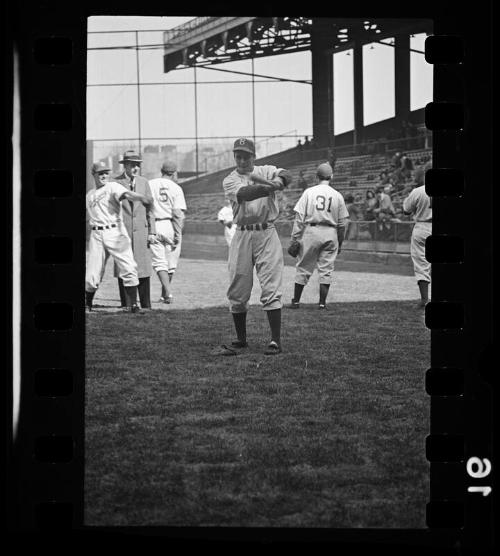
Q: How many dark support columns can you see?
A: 3